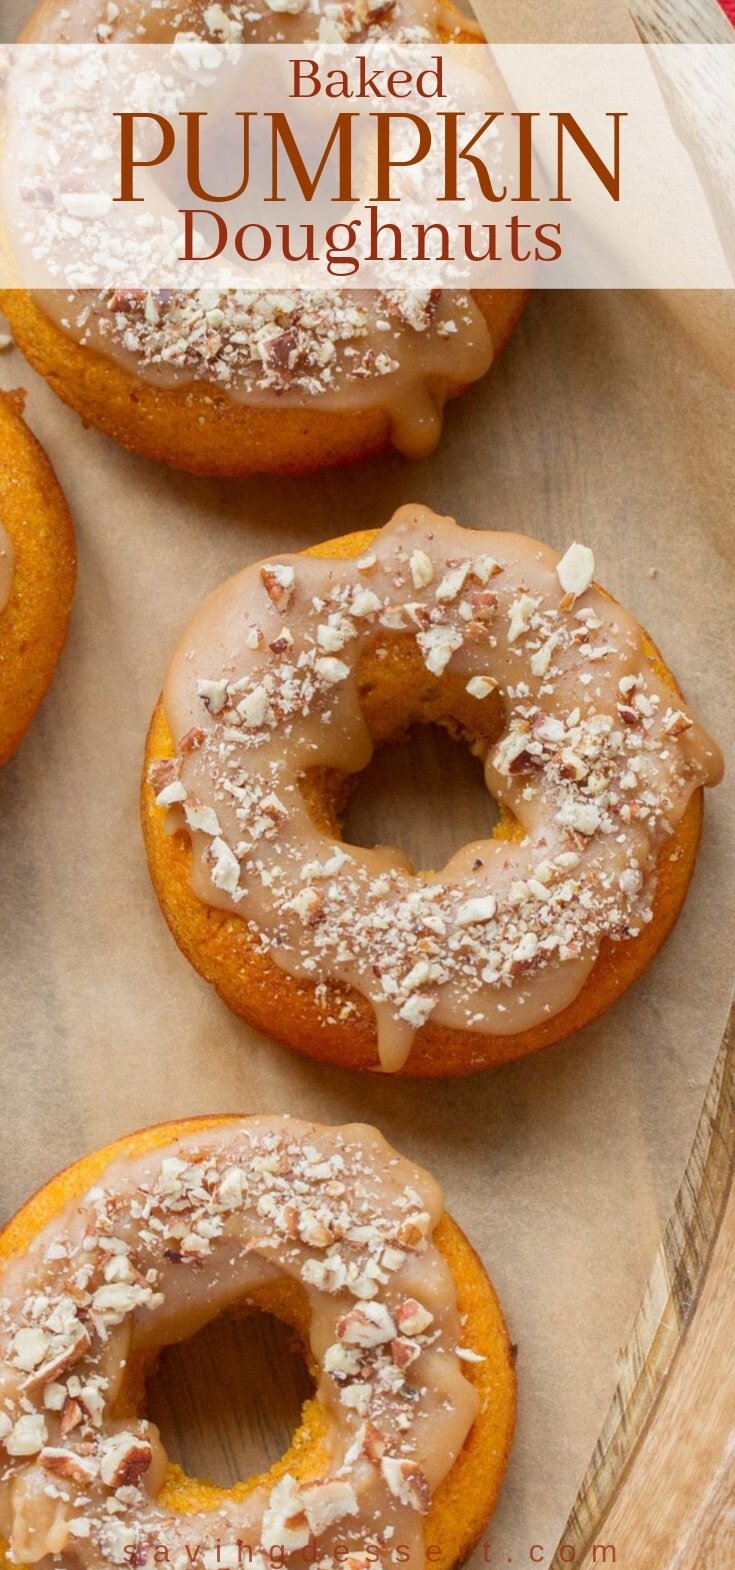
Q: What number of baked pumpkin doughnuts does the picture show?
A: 4